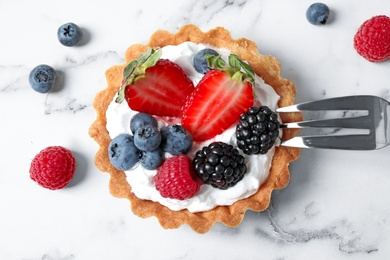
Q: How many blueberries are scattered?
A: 3